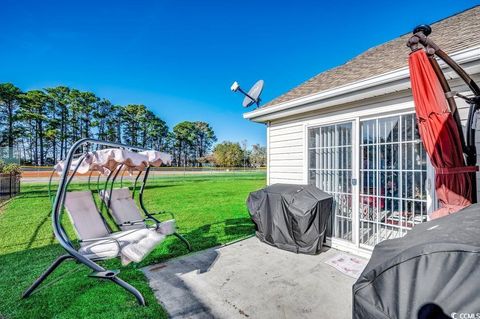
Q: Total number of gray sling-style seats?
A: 2